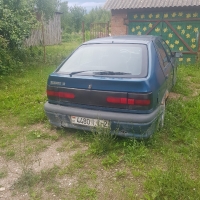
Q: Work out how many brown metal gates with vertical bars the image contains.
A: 1